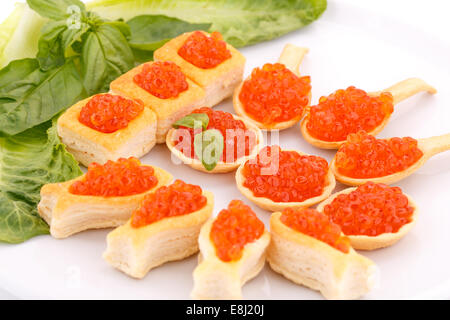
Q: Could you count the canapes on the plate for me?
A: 13